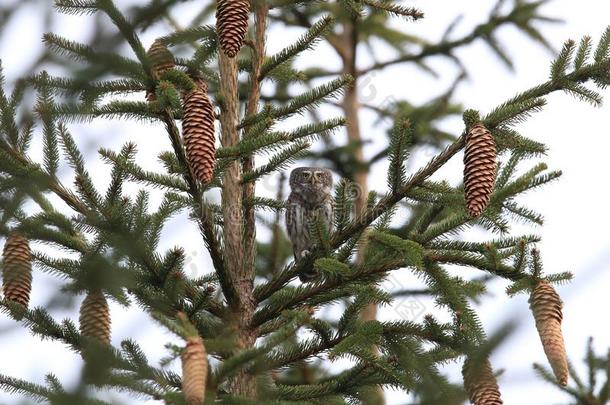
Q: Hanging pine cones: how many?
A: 9